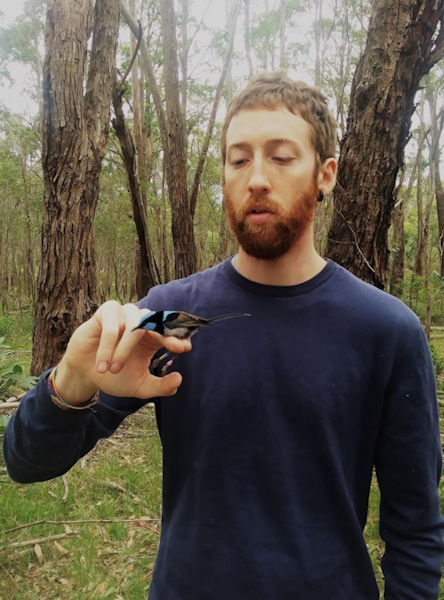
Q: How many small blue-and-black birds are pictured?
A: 1